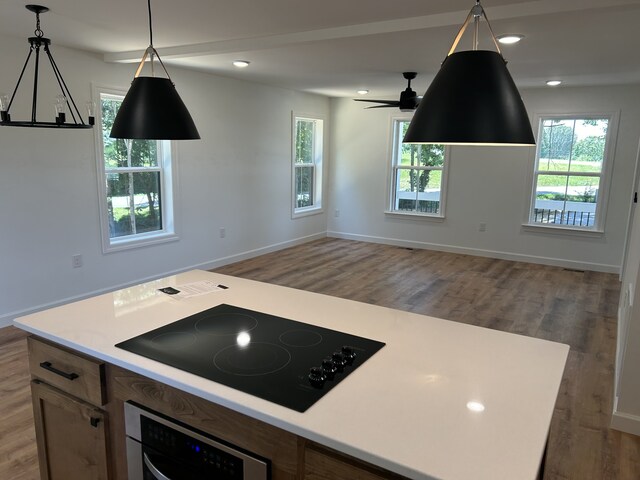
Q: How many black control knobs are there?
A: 4